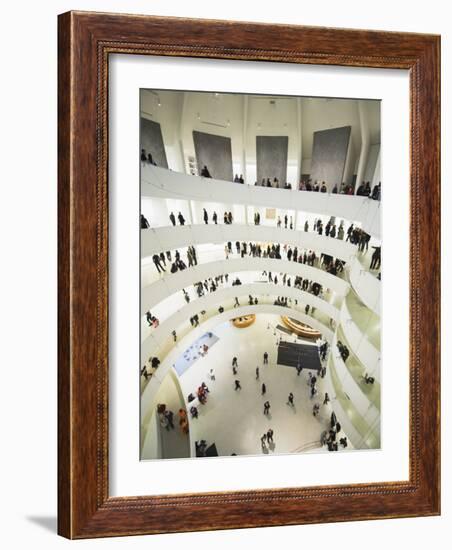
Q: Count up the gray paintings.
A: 4